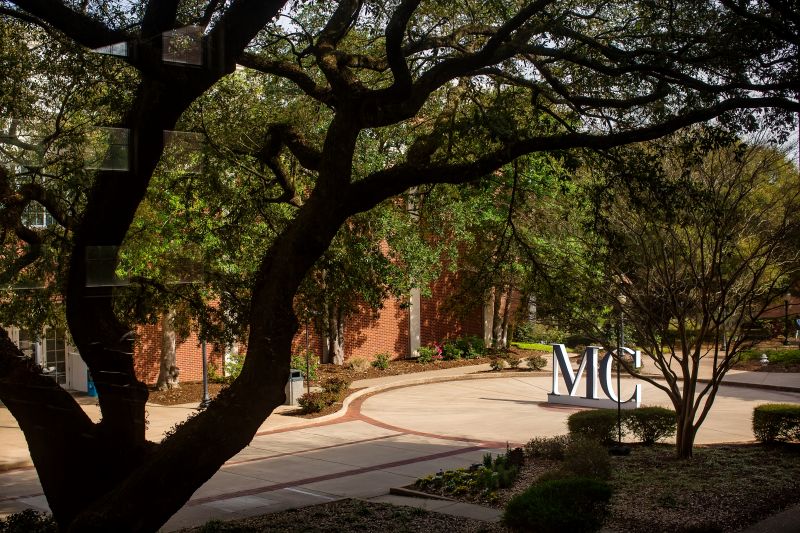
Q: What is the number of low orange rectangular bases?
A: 0